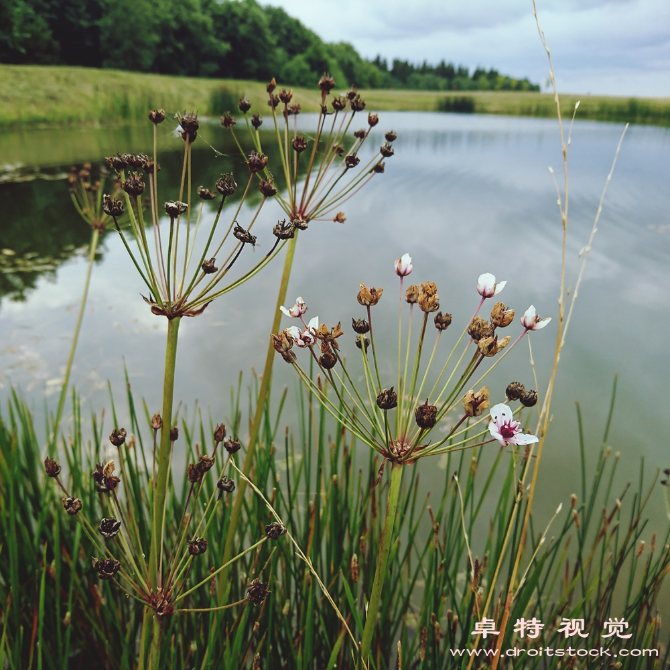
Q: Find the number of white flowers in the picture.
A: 6